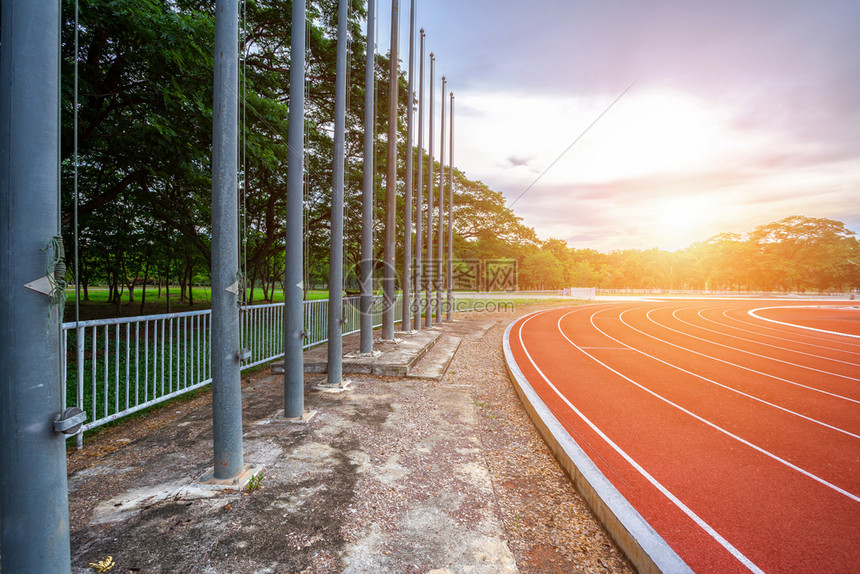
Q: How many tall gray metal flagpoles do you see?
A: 11